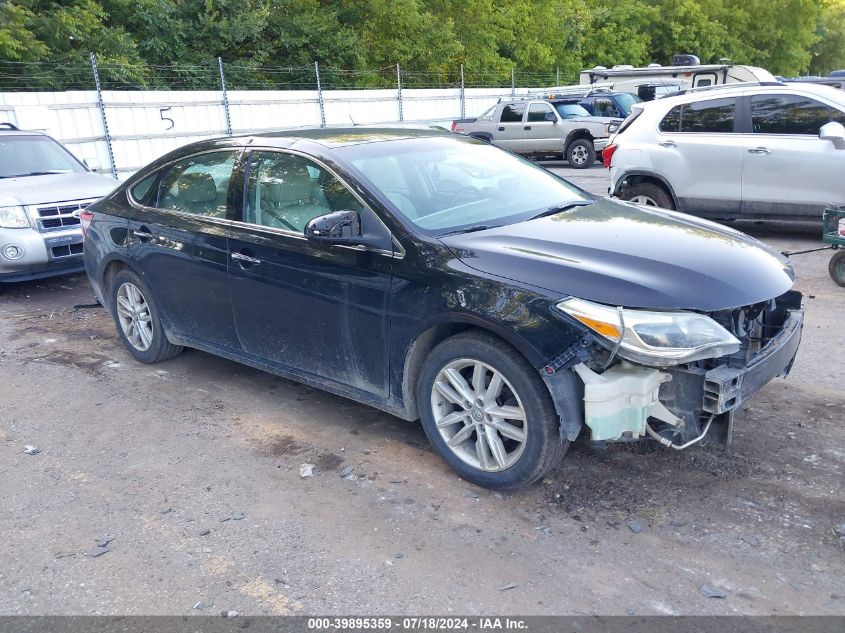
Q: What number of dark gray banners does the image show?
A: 1